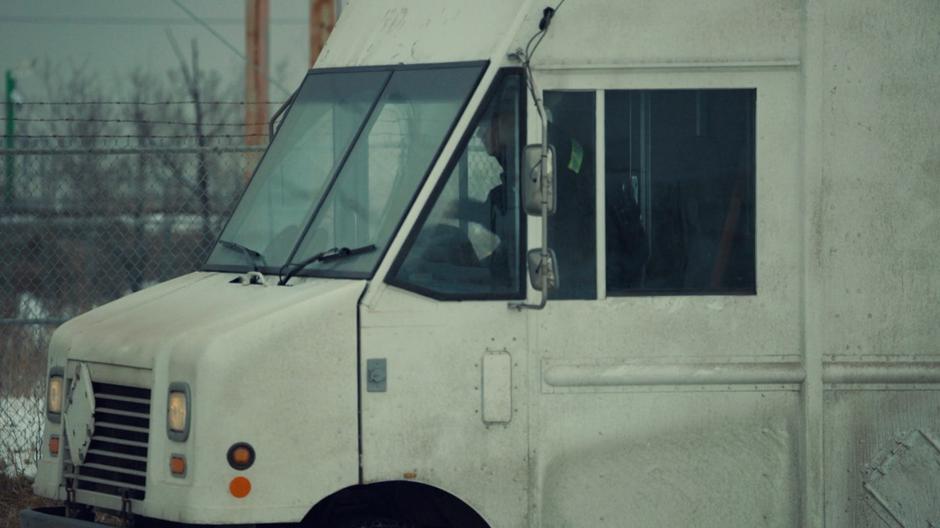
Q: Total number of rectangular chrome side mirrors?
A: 2